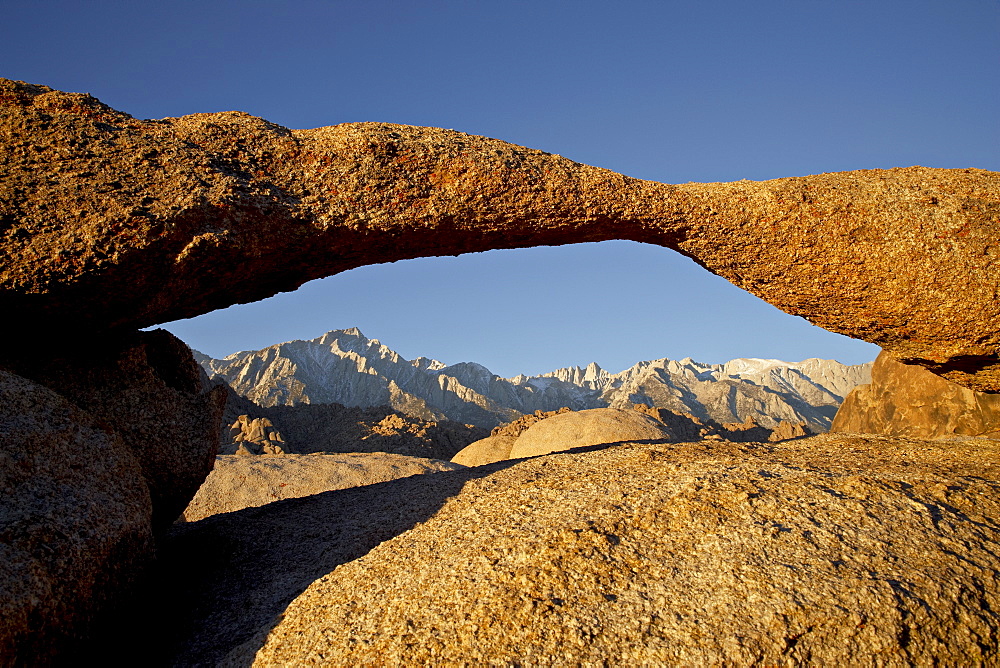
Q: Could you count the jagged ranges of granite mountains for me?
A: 1